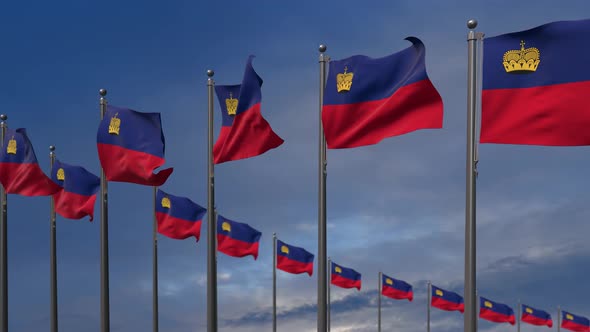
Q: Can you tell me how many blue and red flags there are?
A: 15